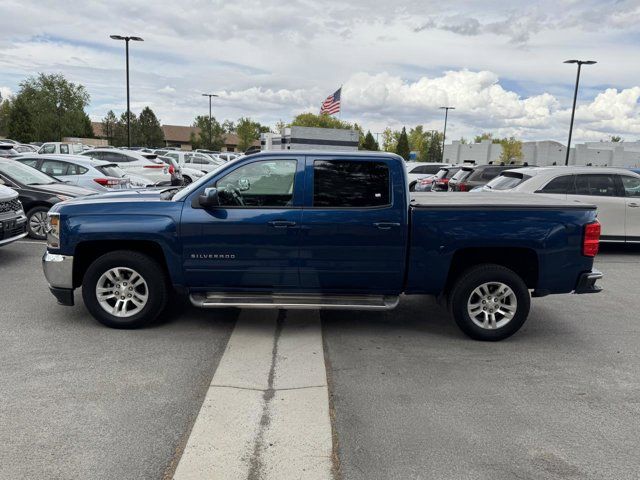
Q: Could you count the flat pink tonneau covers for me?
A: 0